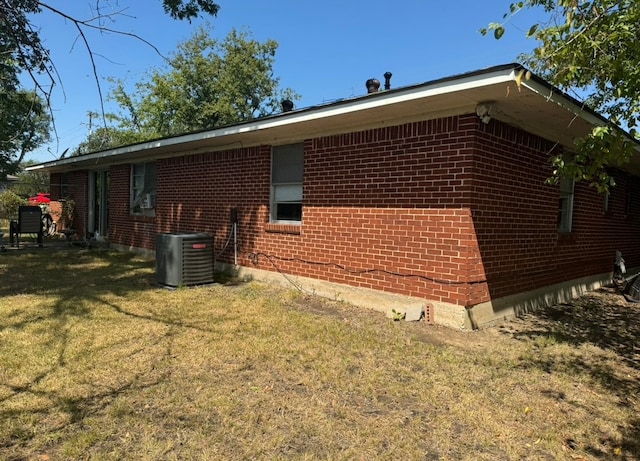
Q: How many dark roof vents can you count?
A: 3